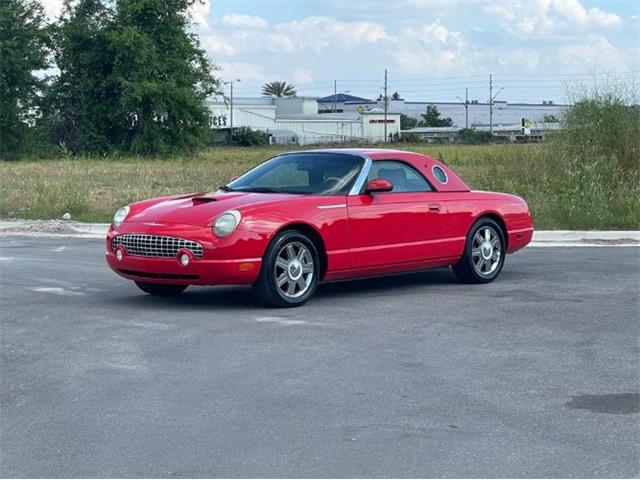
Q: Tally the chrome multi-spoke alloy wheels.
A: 2